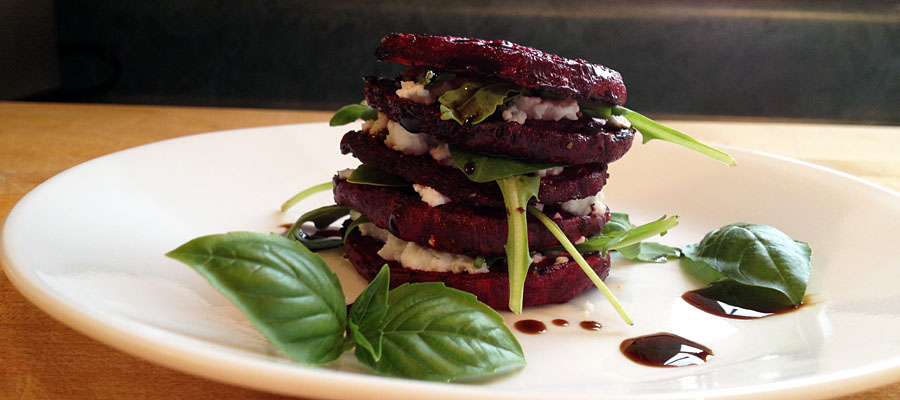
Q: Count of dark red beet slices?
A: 5